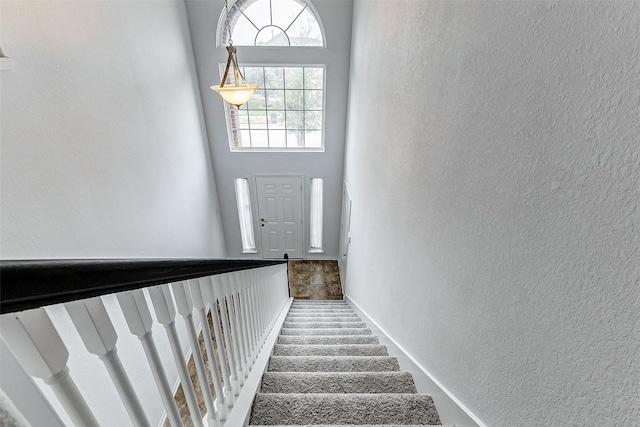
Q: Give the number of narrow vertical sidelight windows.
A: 2